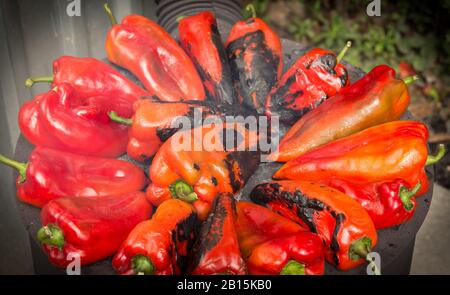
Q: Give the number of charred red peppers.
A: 8